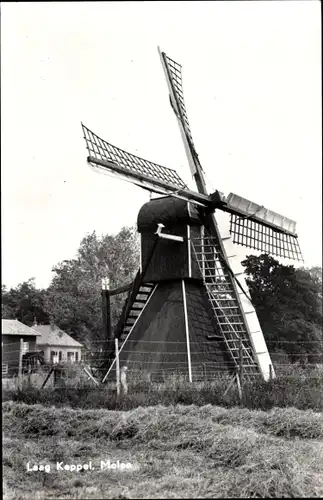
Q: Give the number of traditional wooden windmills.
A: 1